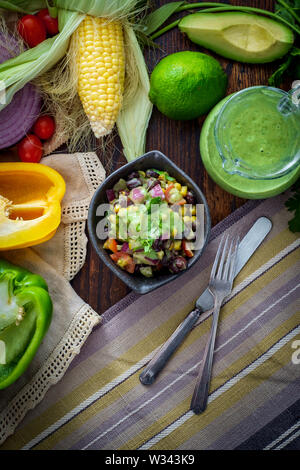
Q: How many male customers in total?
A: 0